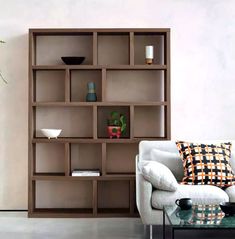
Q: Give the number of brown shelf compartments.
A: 15